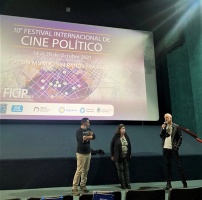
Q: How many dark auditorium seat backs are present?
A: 5